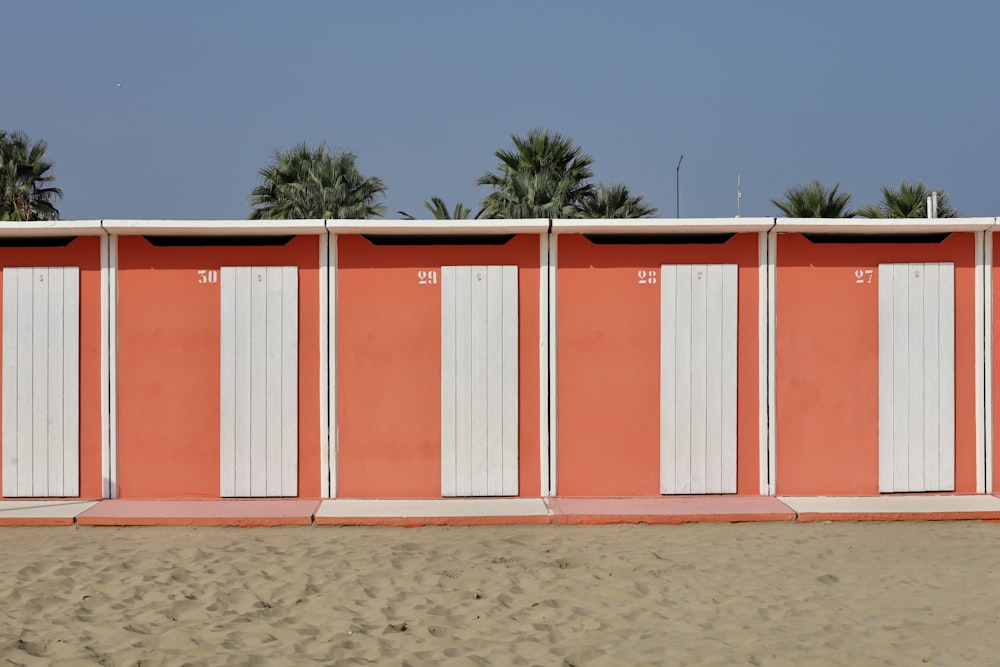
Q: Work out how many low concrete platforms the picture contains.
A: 5